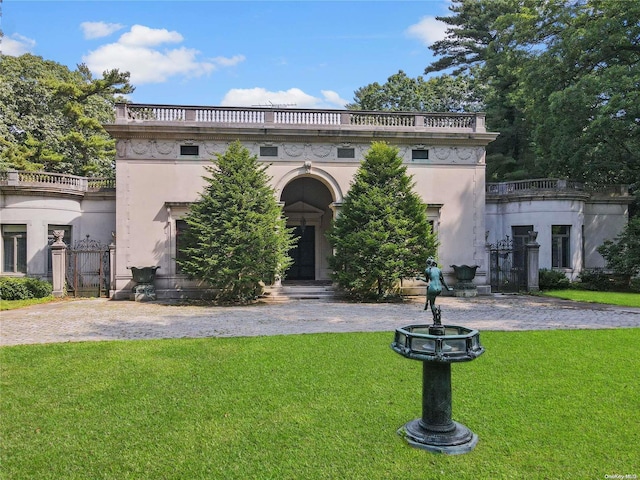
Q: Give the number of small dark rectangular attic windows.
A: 4